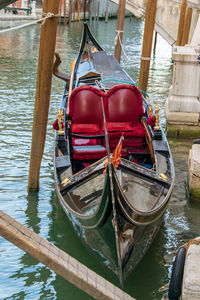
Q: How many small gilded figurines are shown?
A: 2